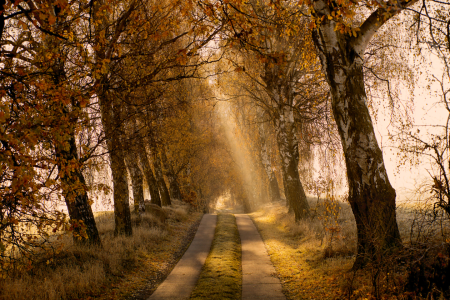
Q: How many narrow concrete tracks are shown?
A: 2